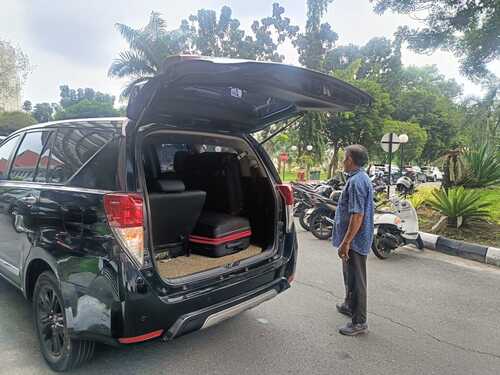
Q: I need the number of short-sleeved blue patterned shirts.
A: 1